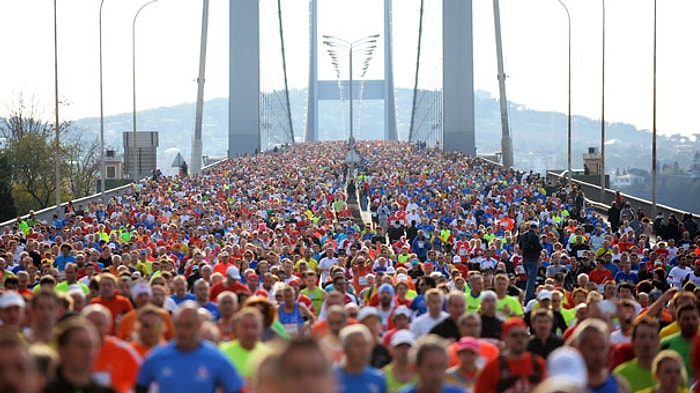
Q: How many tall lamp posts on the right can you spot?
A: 3